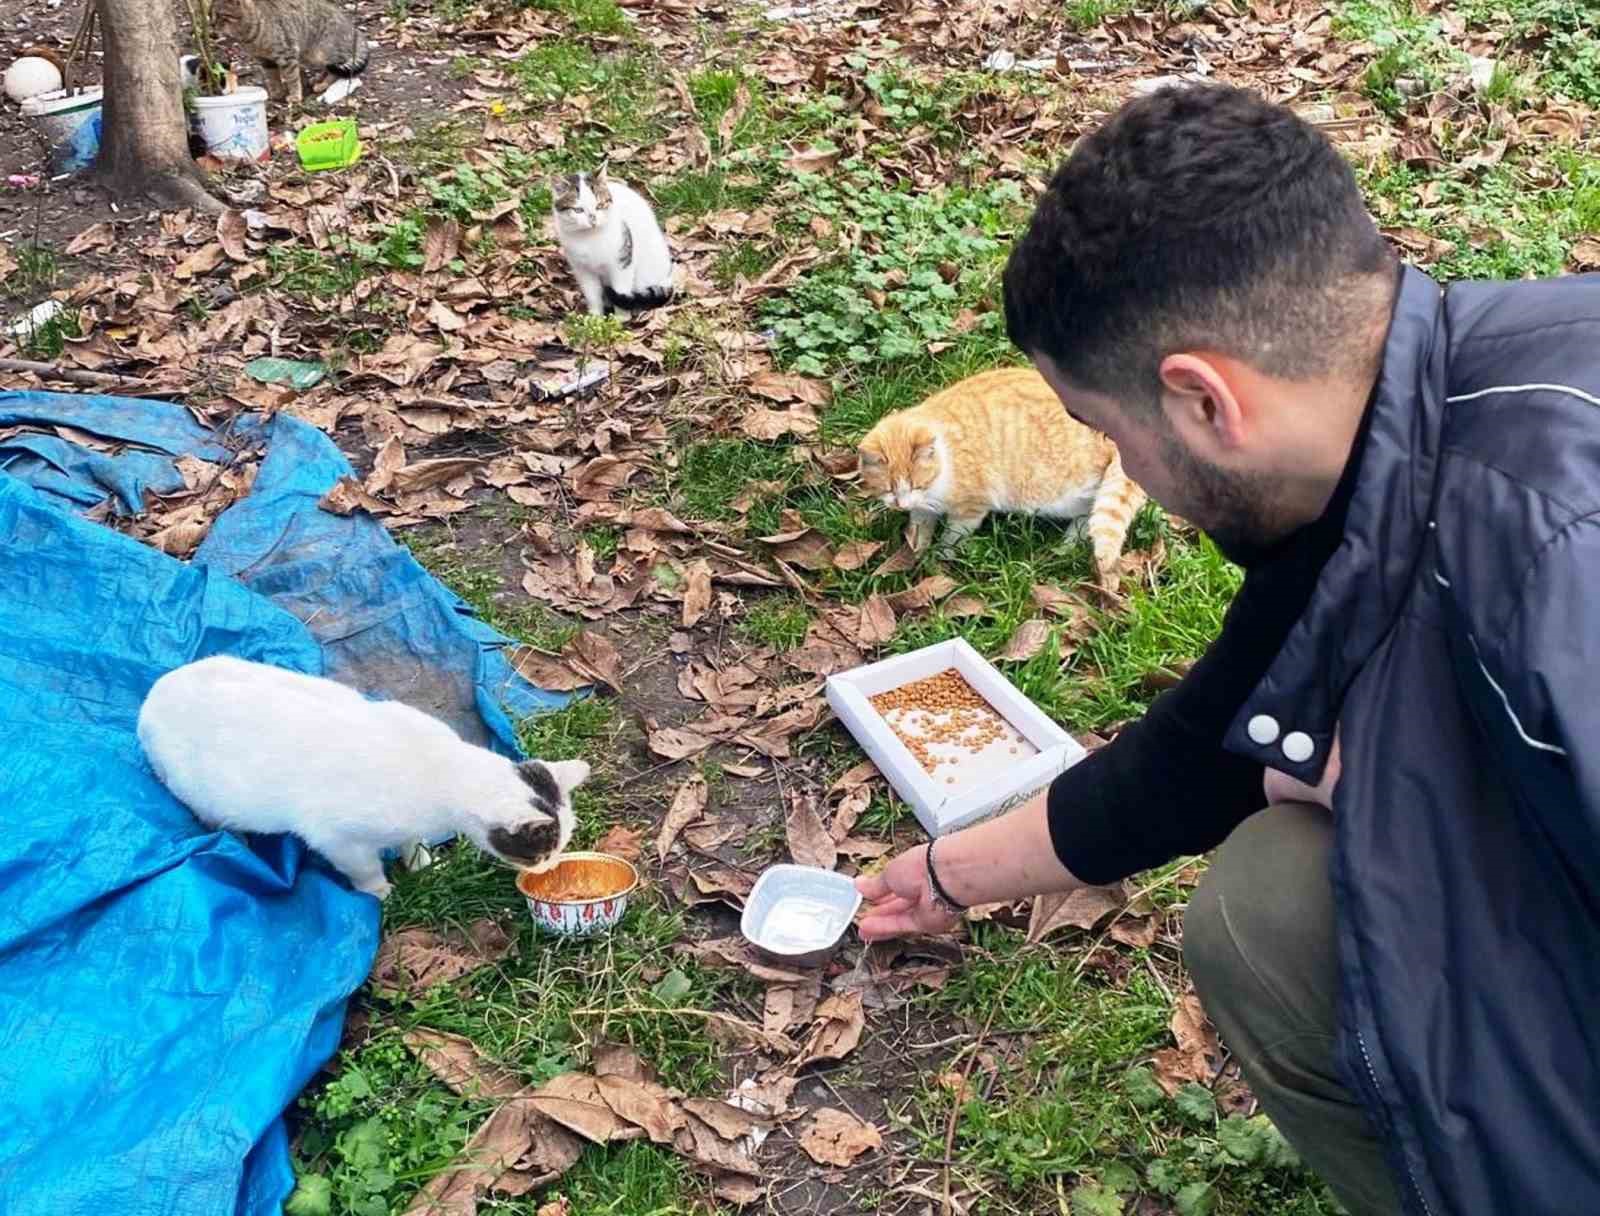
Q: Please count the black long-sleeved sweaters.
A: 1